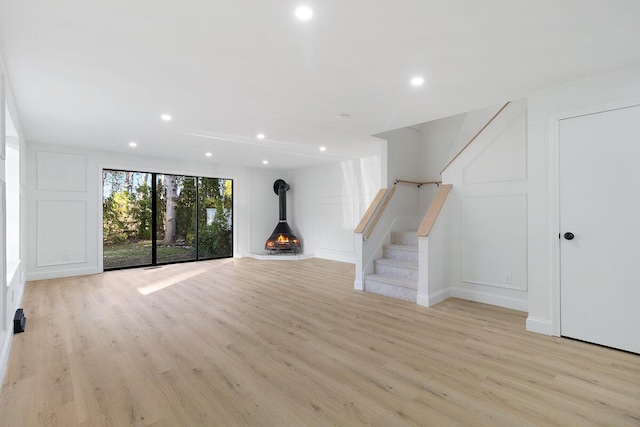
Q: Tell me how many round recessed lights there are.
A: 8